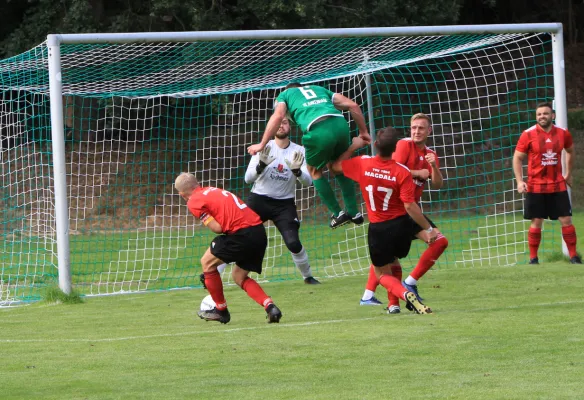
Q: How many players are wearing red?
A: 4